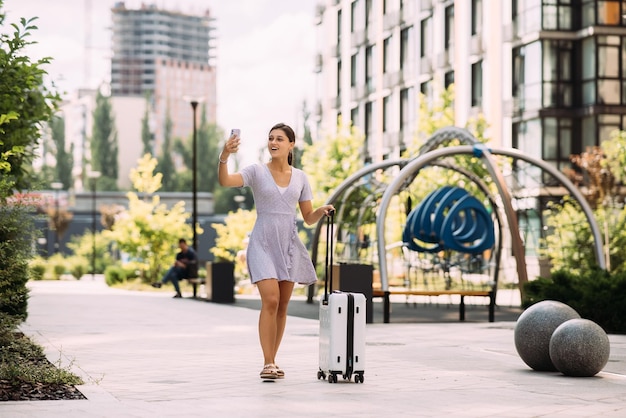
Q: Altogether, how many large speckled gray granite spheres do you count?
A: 2